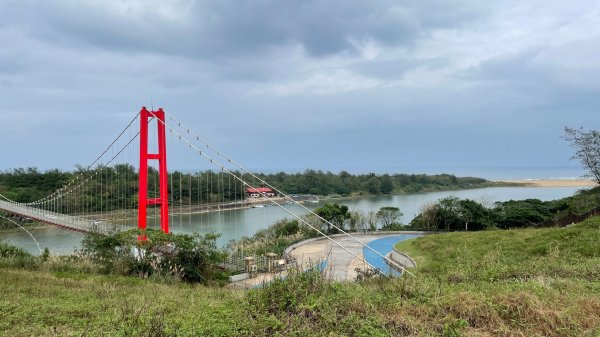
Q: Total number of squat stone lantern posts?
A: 2